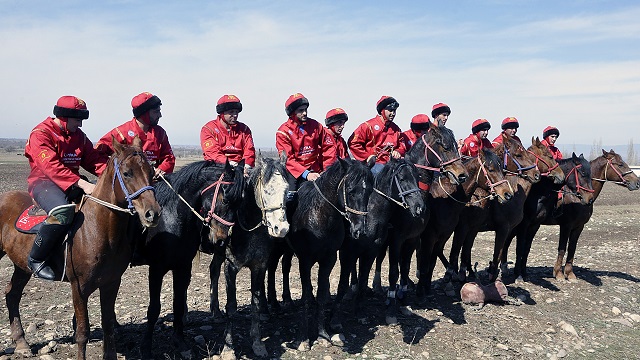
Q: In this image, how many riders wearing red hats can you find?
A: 11